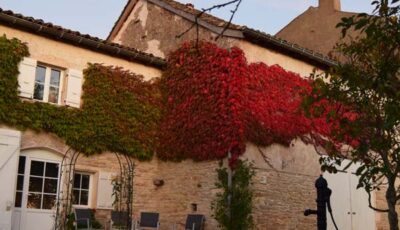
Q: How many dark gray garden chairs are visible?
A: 4